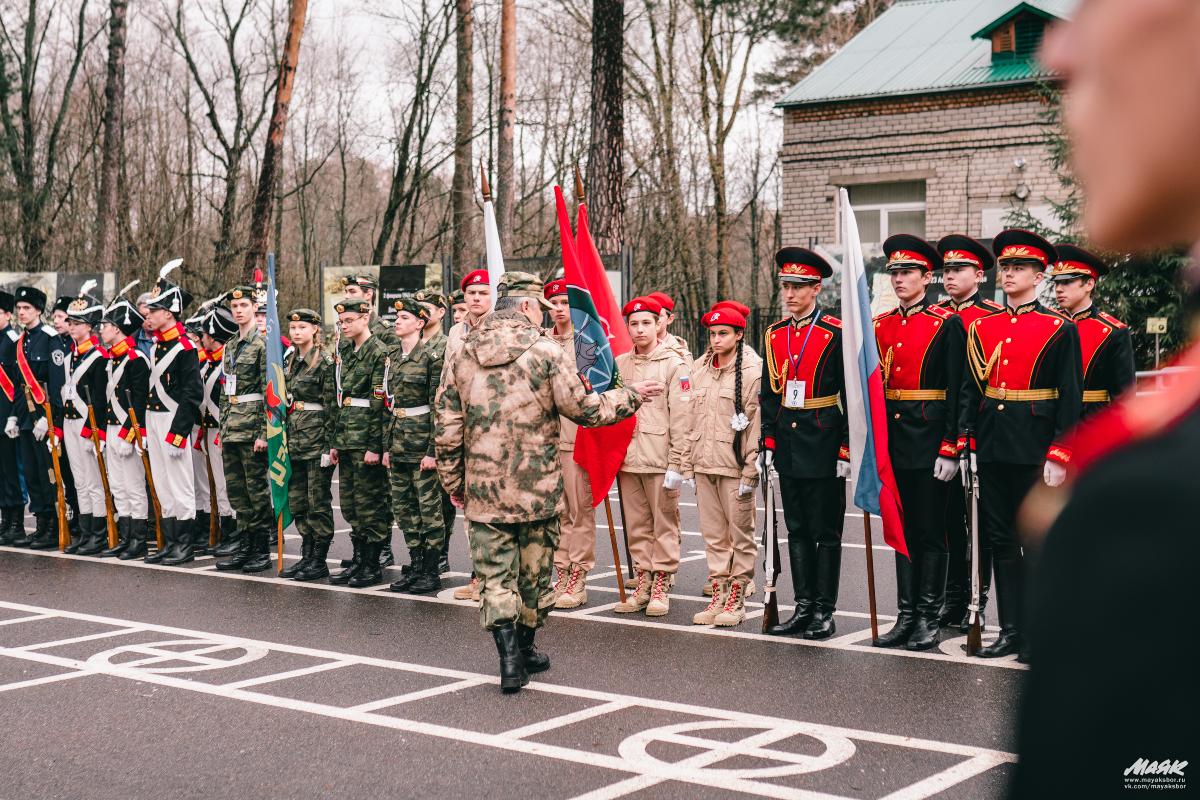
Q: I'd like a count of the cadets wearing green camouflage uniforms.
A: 7